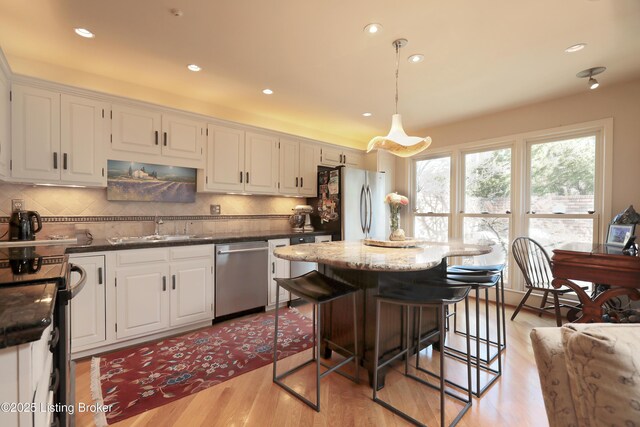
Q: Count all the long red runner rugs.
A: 1